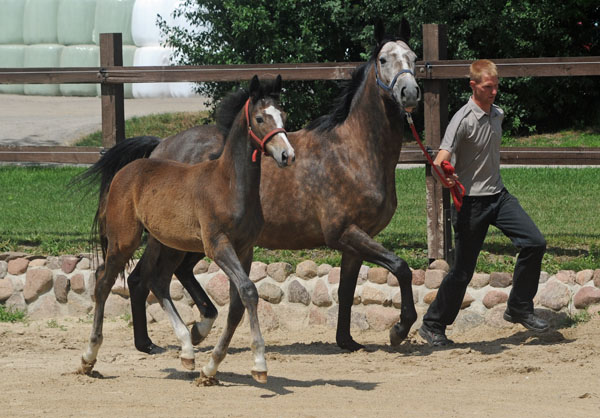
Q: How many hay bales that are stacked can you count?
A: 12